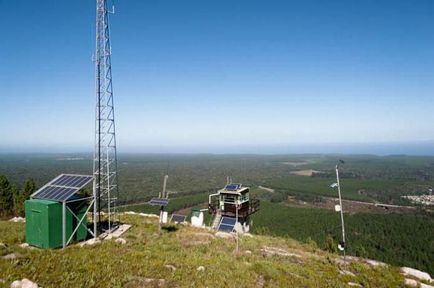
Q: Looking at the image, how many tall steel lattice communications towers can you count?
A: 1